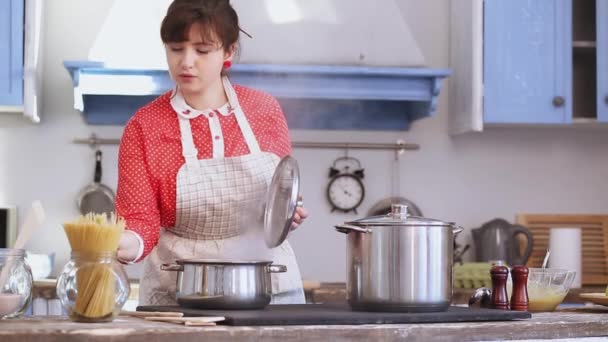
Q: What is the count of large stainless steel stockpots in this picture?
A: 1